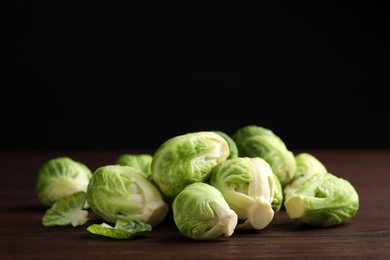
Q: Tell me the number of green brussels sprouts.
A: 10